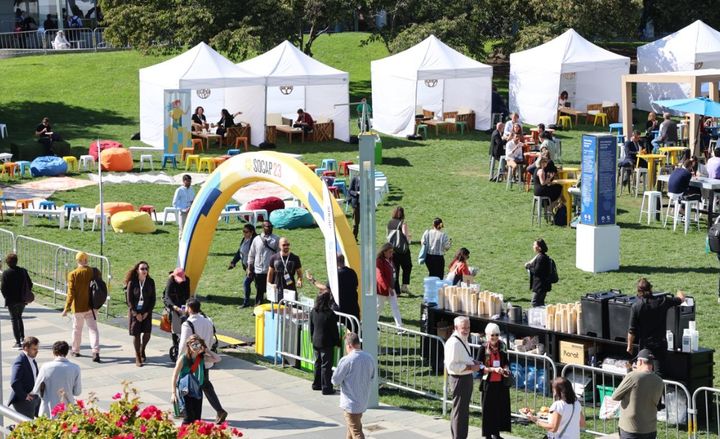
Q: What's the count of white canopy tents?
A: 5